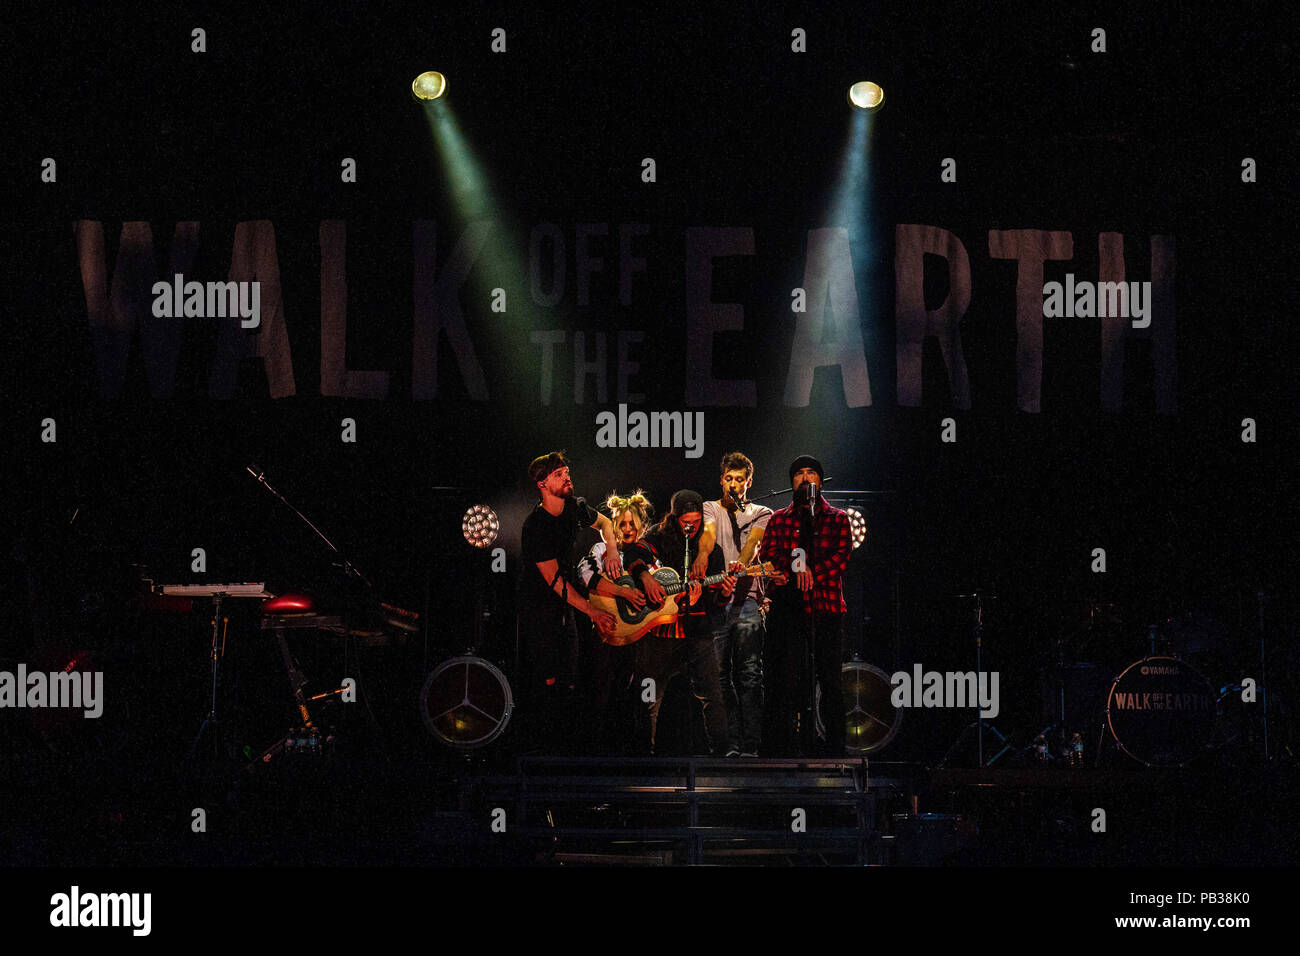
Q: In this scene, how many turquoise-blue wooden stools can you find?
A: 0